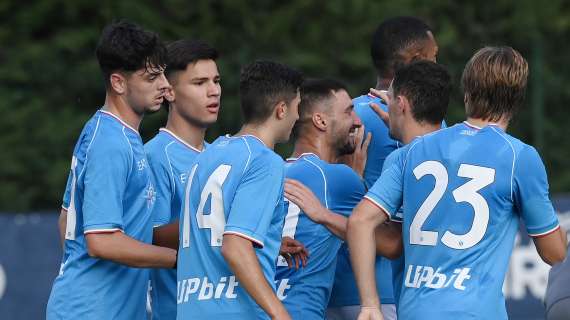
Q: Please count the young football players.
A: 7